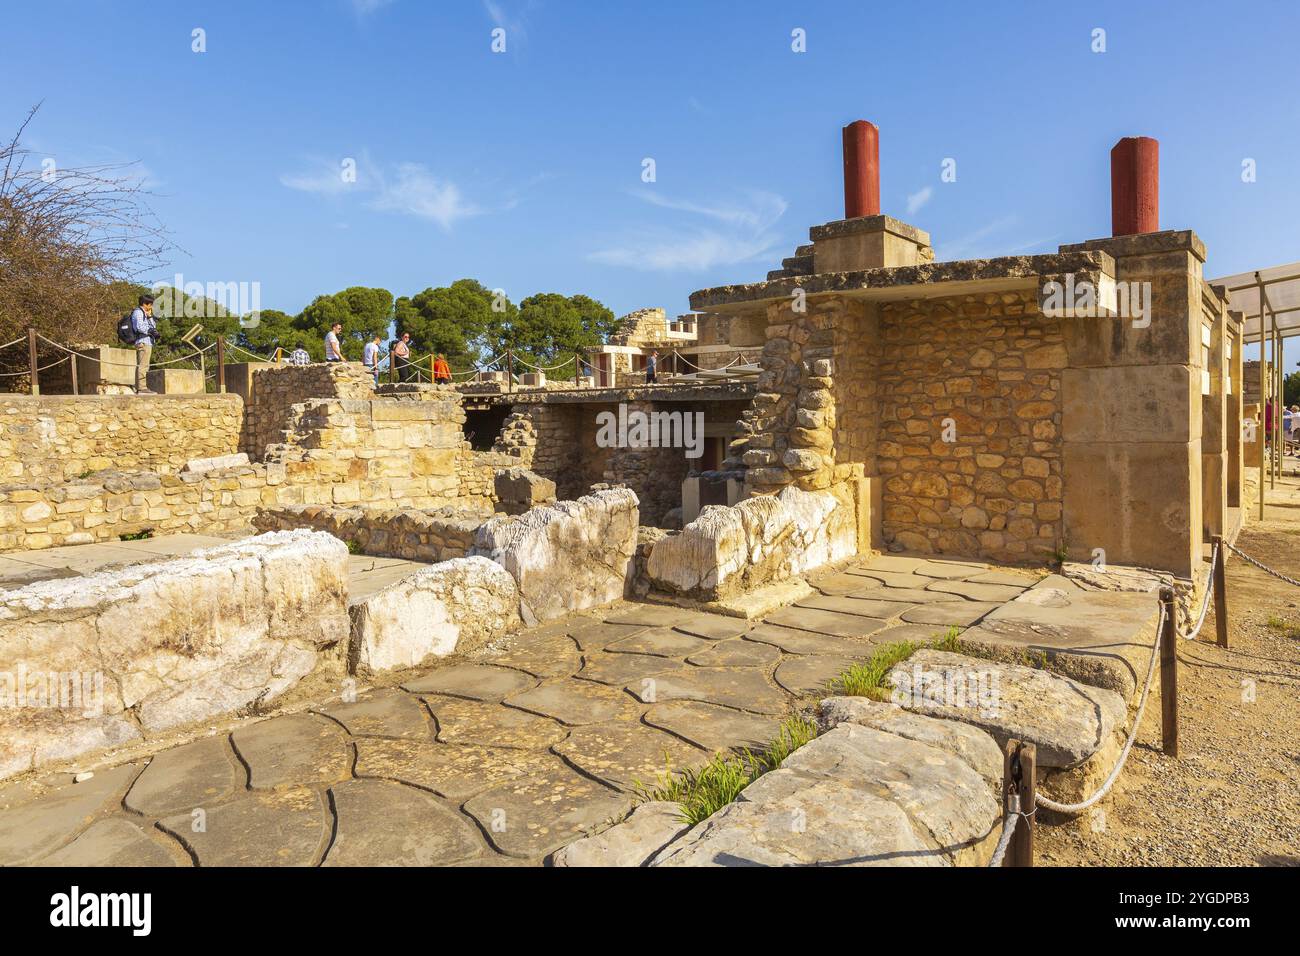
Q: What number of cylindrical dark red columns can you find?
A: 2